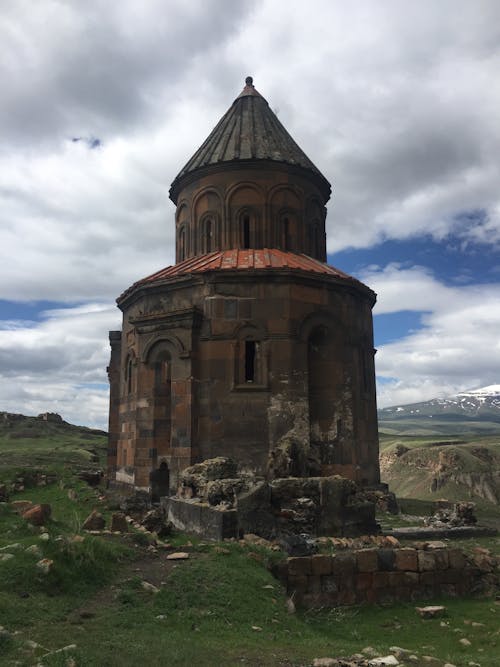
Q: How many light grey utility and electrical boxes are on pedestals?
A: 0